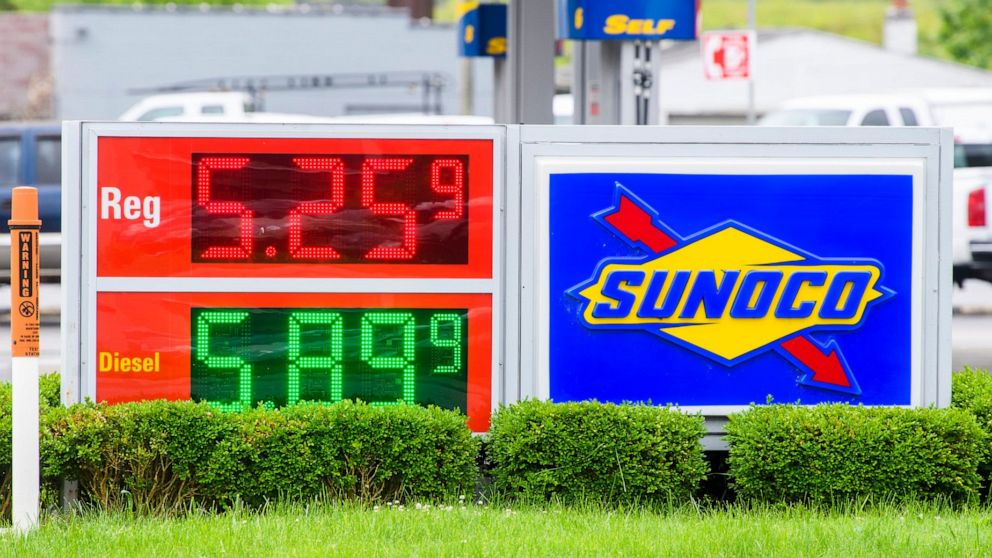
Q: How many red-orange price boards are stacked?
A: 2